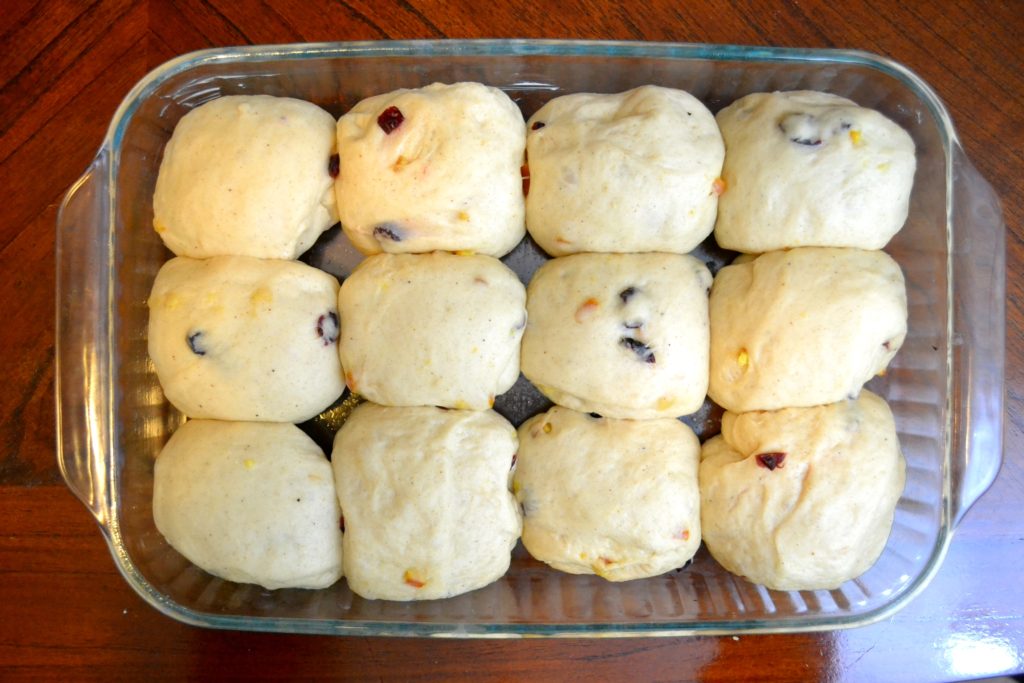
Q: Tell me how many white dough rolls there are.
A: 12